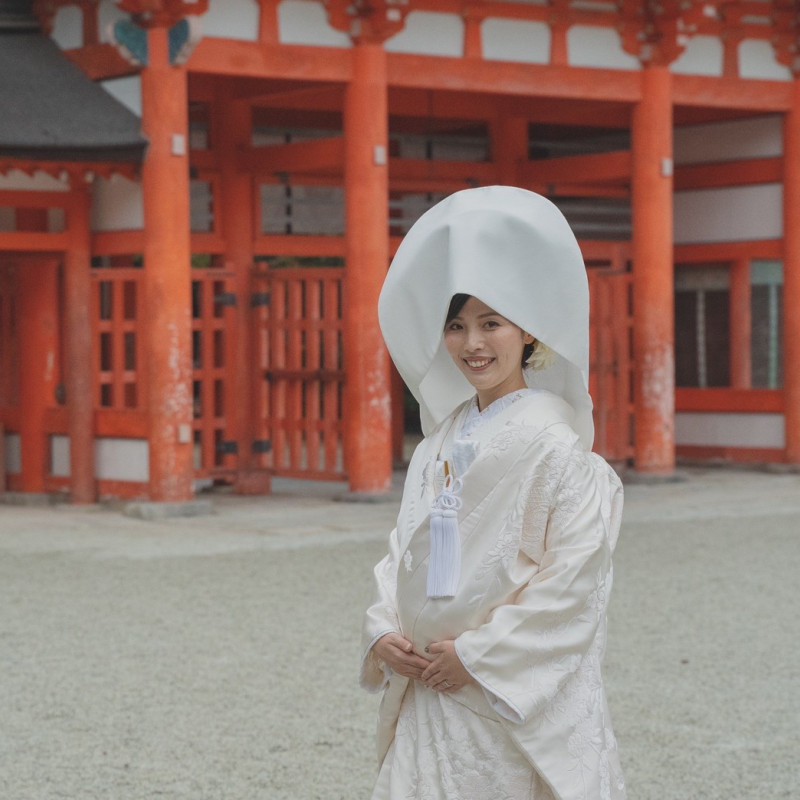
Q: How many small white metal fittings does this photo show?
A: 4